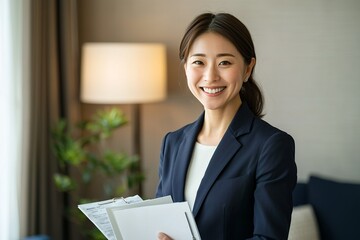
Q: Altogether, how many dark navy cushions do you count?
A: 1